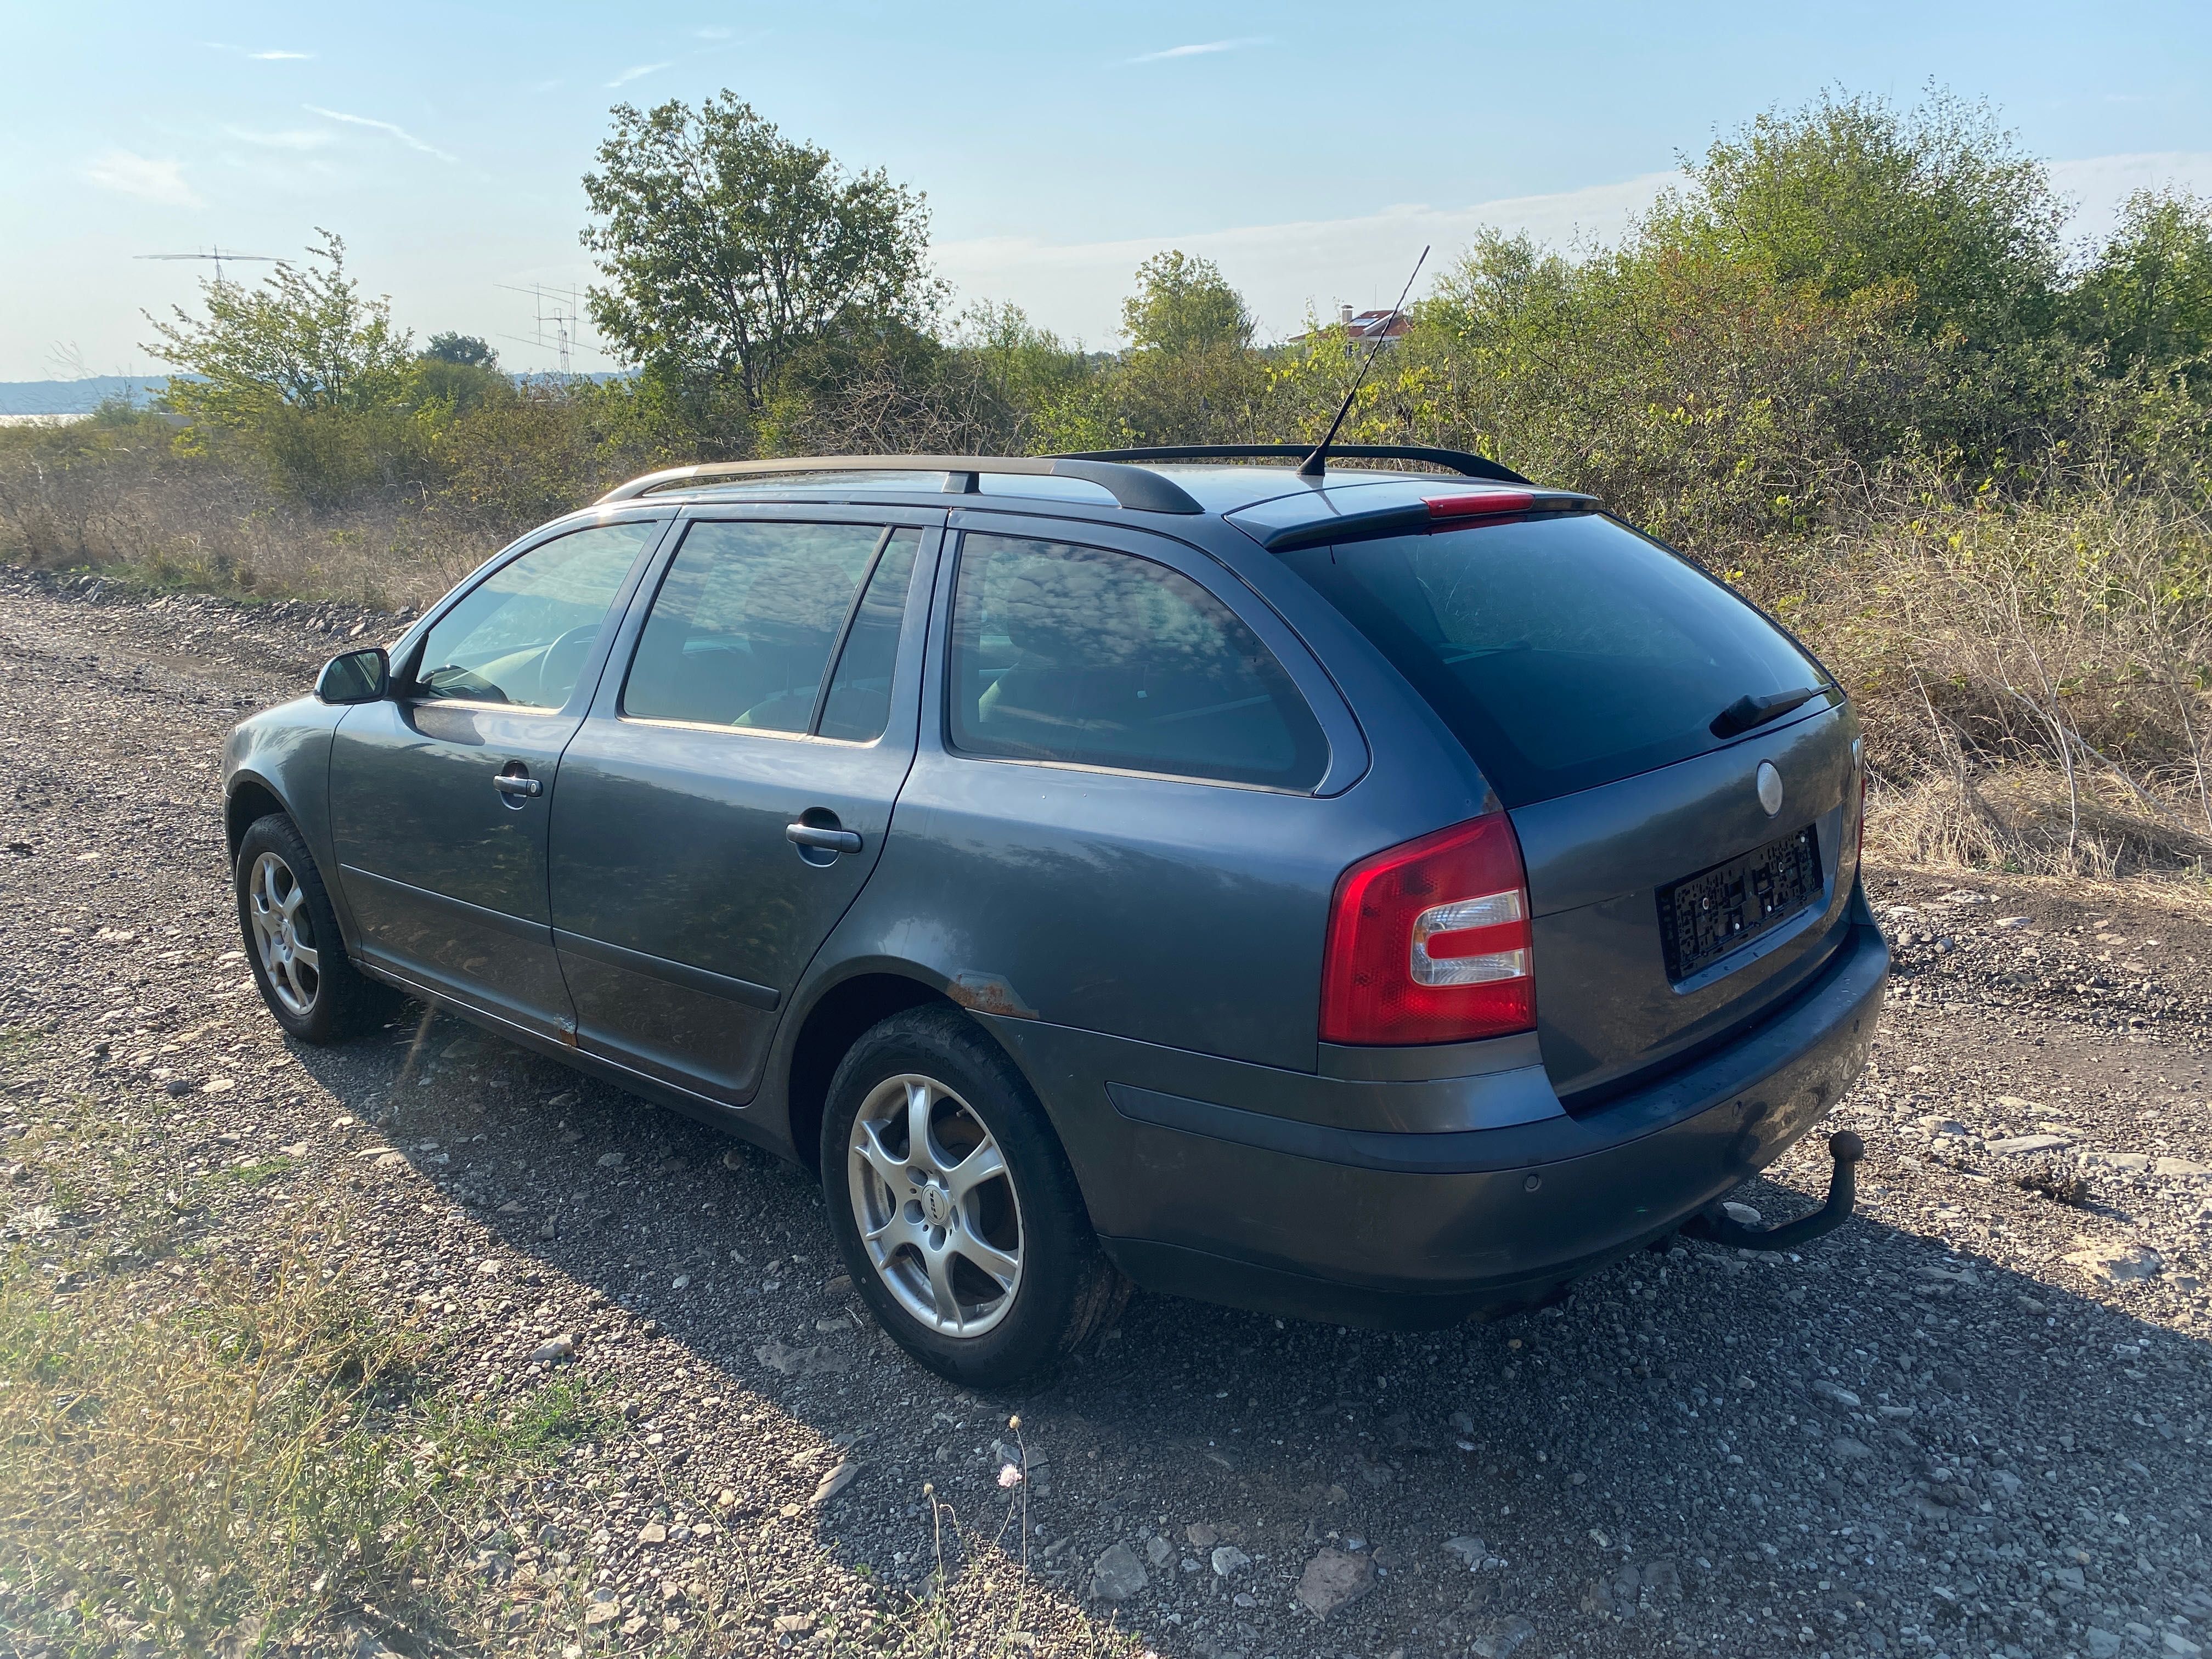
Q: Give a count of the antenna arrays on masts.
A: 2